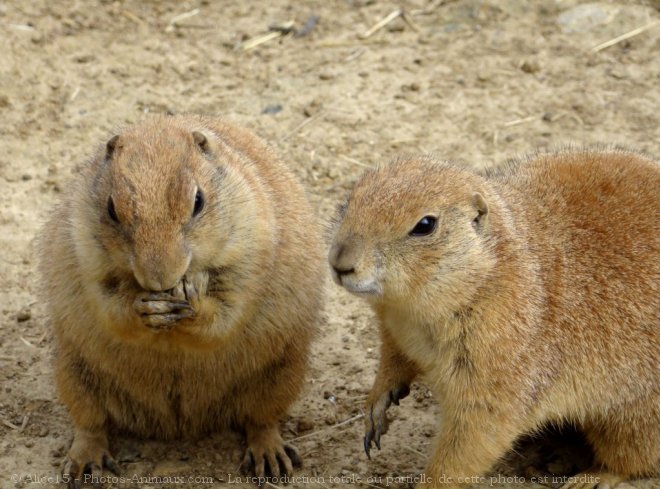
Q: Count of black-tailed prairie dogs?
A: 2